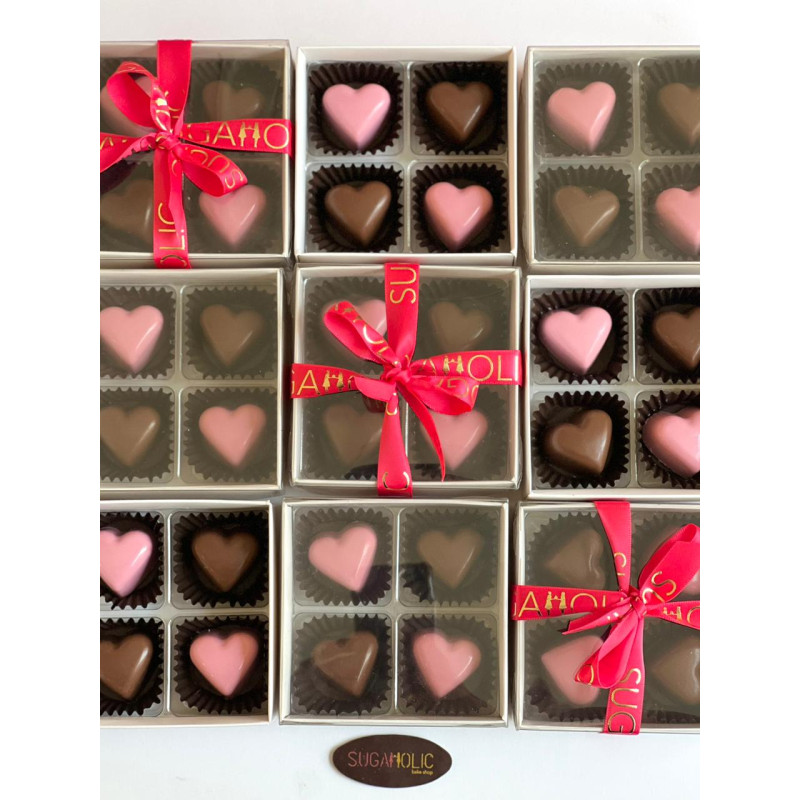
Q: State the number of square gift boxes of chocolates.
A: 9